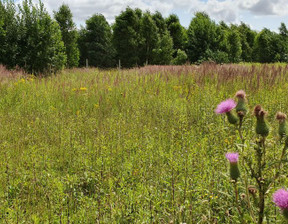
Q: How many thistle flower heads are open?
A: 3